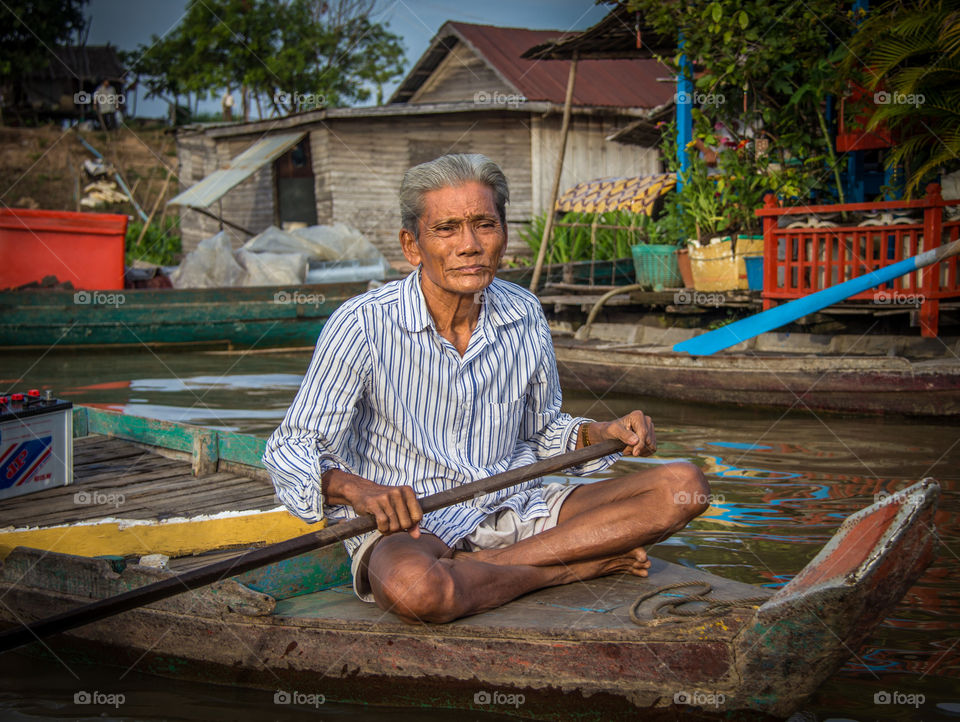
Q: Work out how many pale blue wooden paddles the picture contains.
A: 1